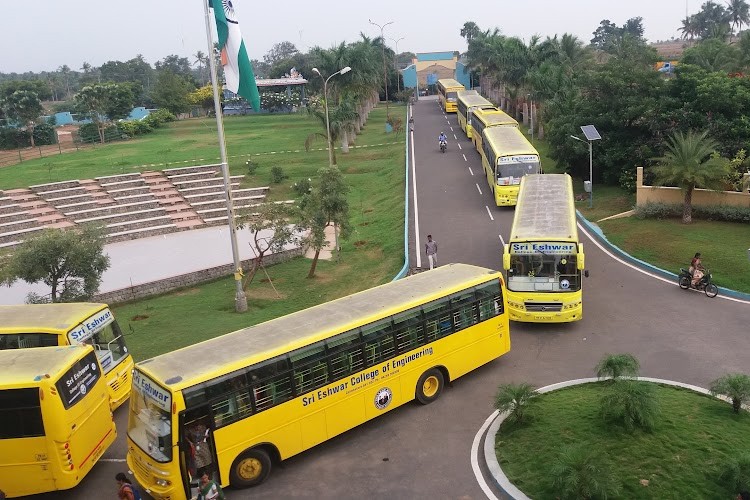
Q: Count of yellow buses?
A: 8